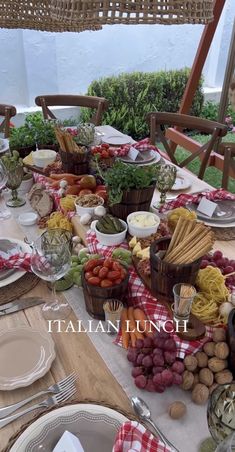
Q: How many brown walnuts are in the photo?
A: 13